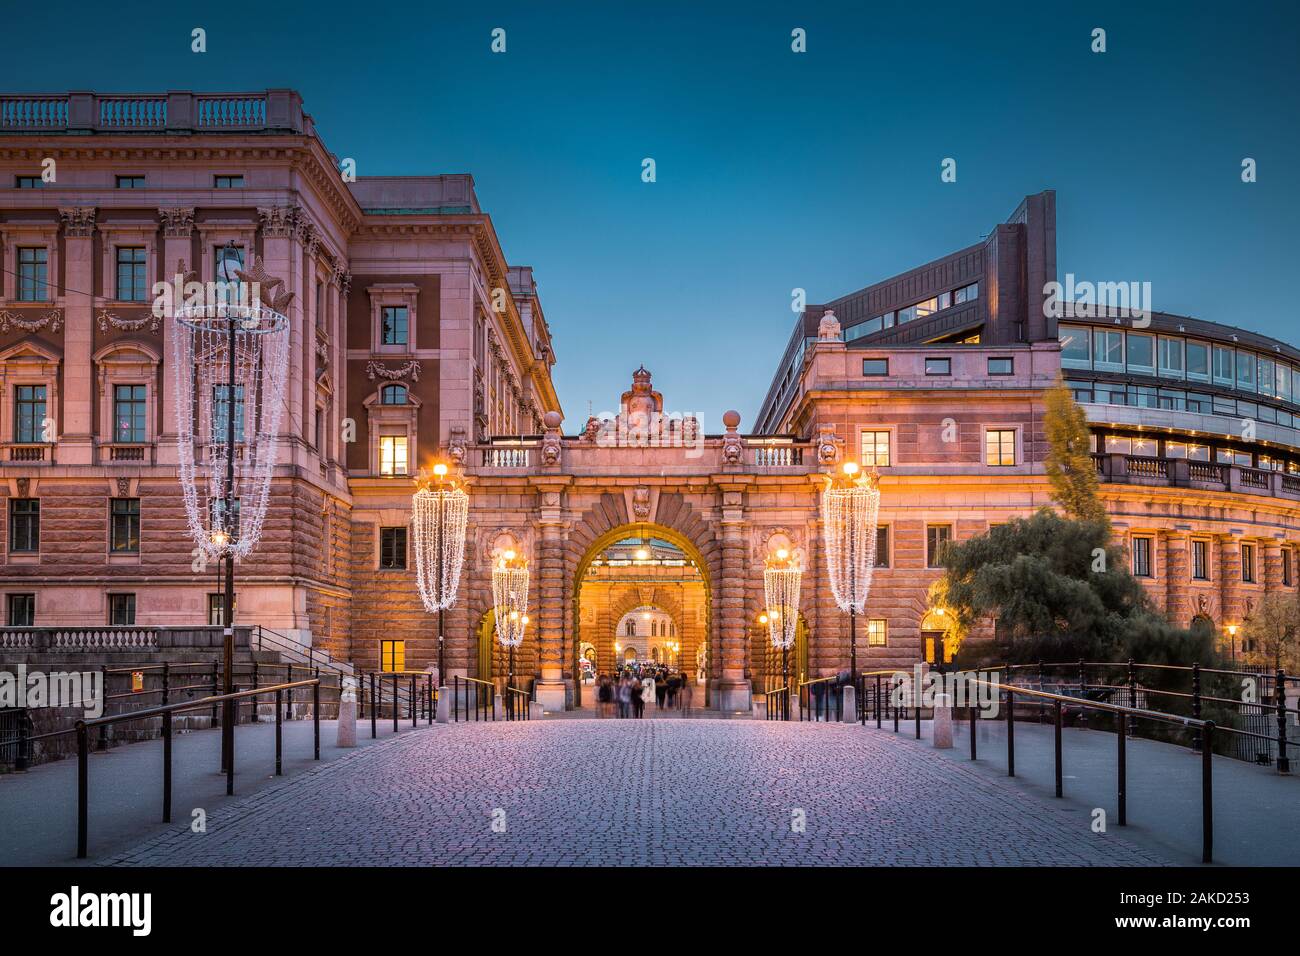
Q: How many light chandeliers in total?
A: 5